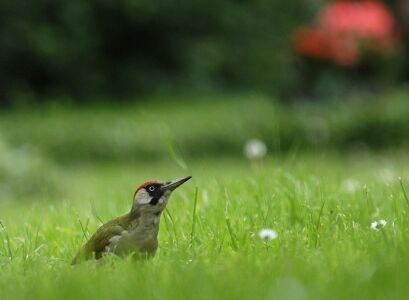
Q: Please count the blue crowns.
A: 0